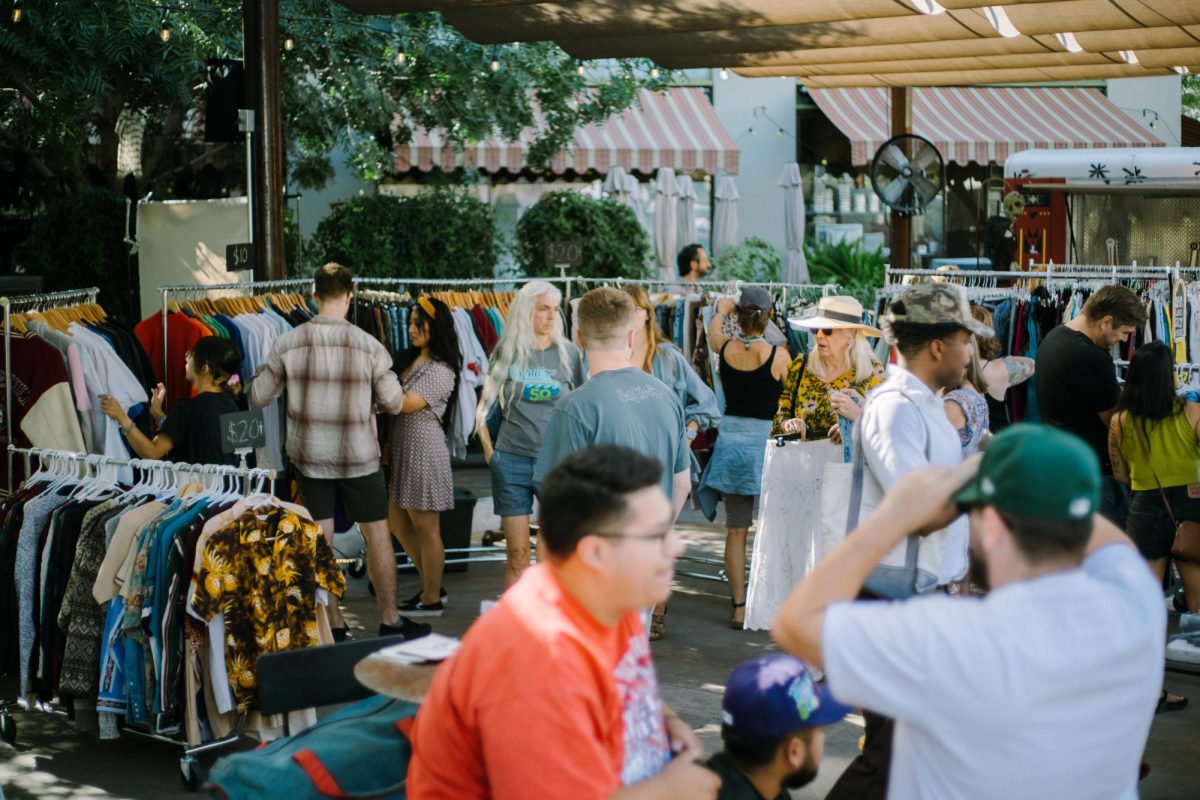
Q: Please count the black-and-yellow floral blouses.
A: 1